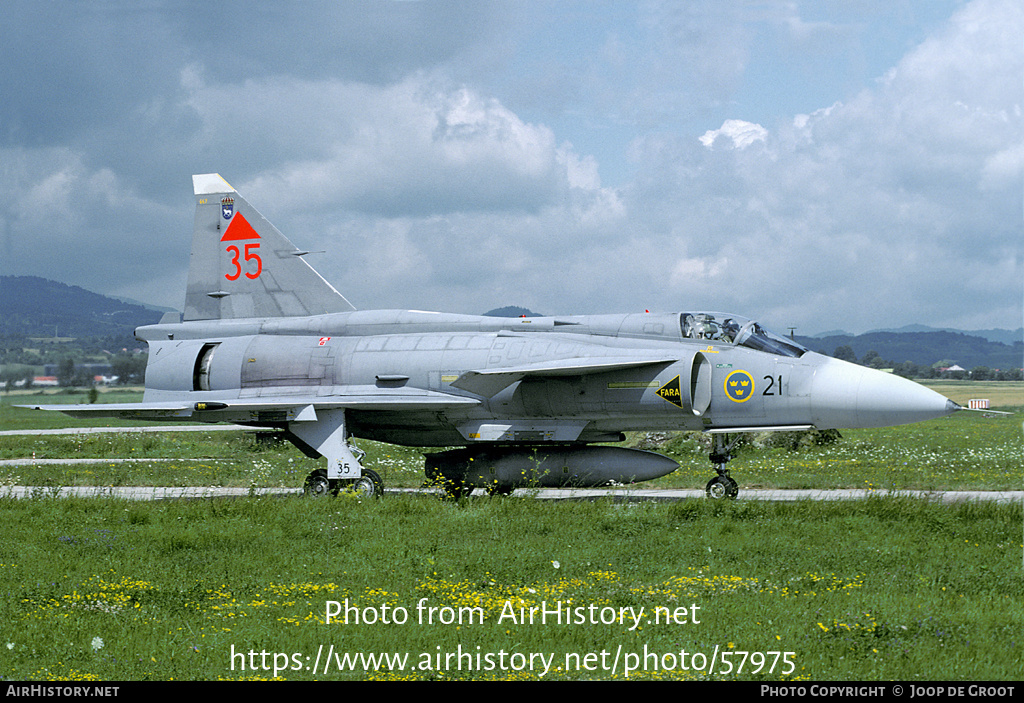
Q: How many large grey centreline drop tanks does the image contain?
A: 1